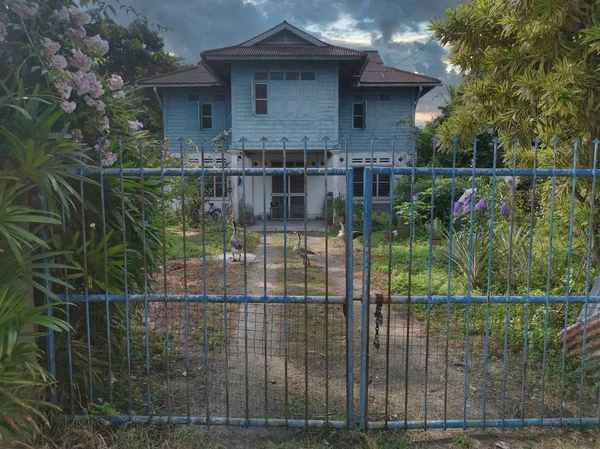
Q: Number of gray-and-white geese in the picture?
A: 3